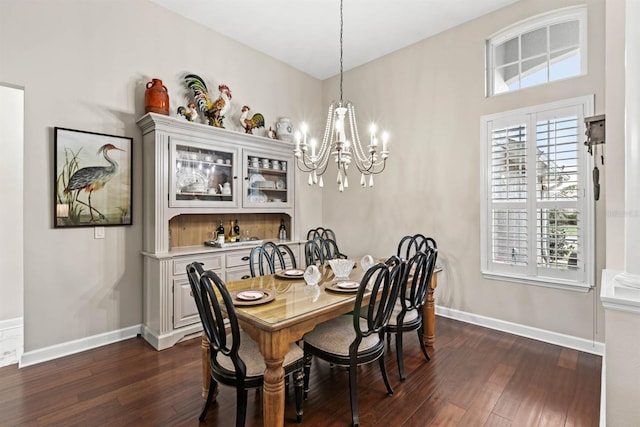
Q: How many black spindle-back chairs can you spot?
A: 7